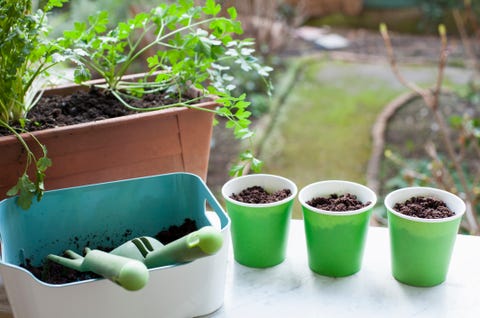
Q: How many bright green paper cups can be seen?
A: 3